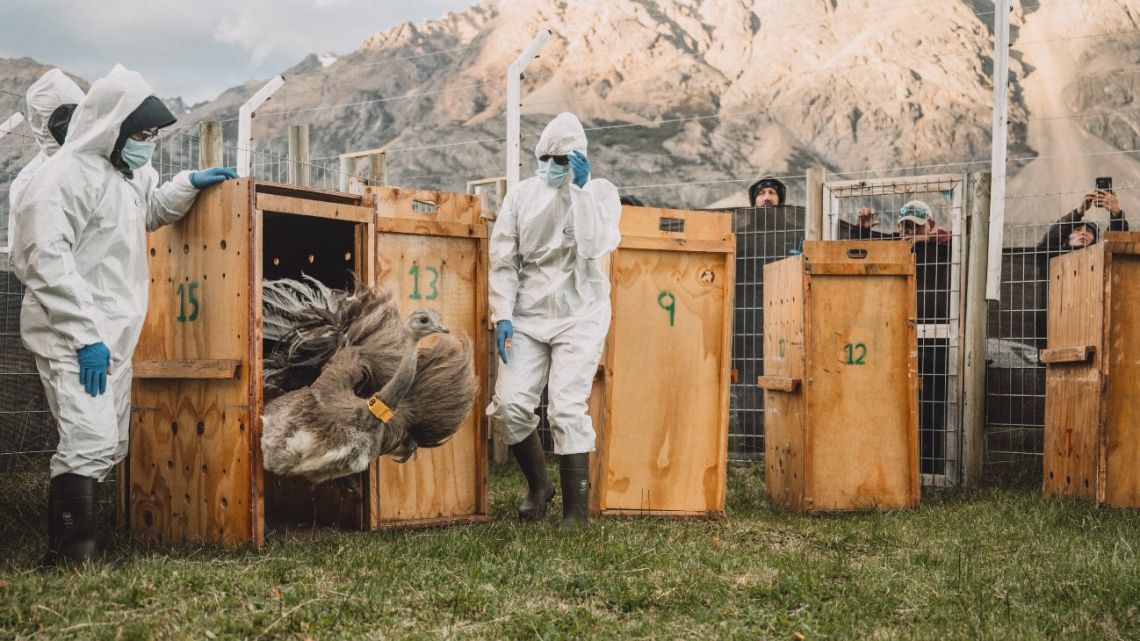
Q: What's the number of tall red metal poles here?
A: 0